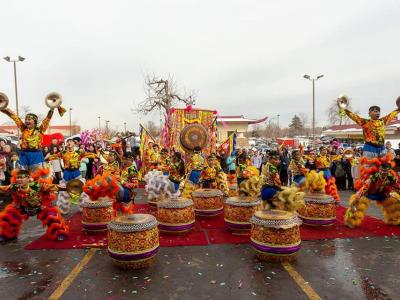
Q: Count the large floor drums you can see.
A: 7